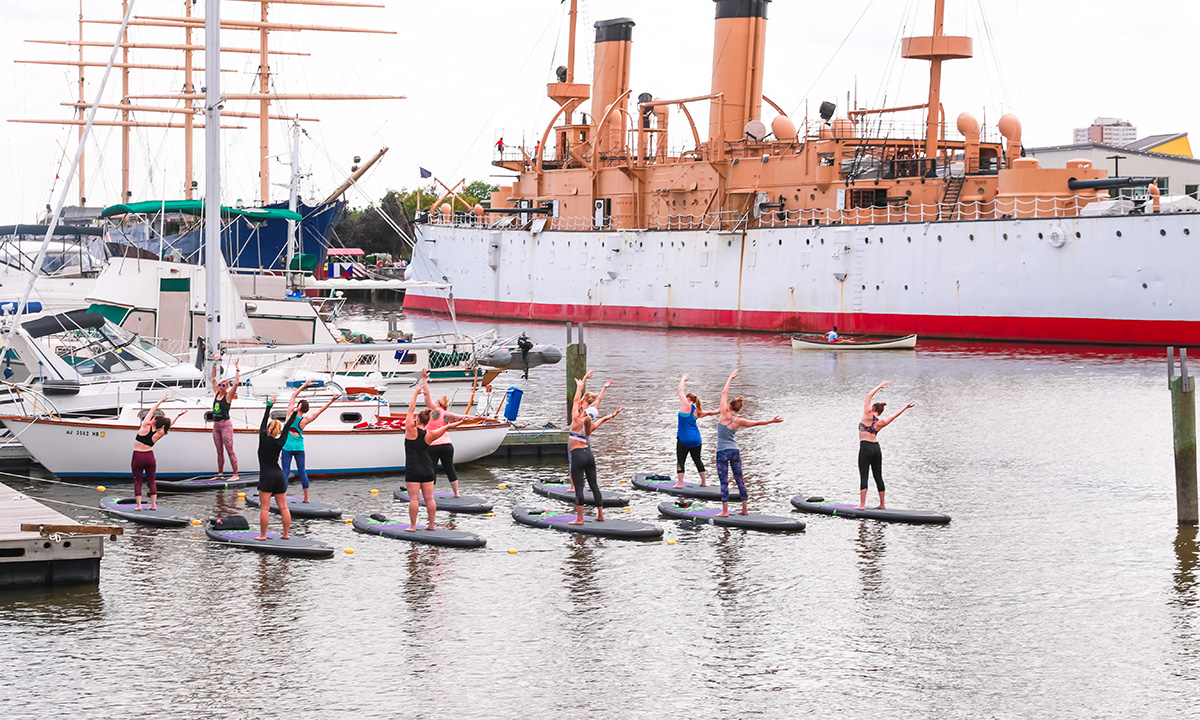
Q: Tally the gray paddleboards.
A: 11